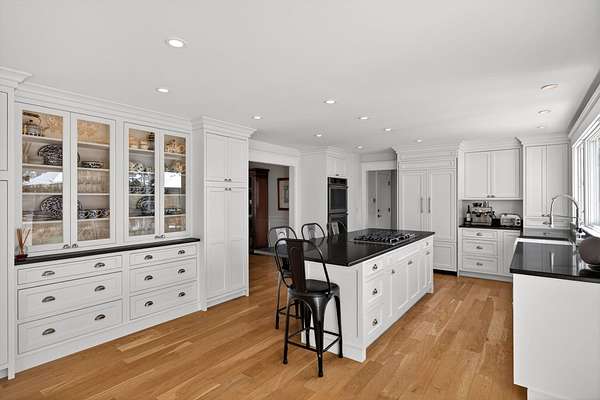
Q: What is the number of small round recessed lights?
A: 12